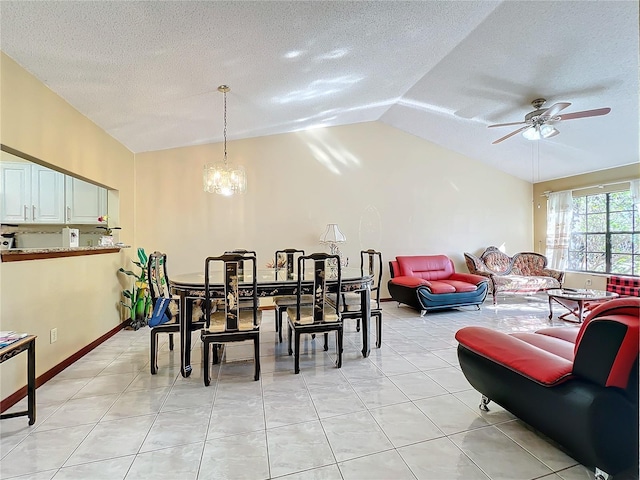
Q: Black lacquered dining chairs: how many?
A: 6